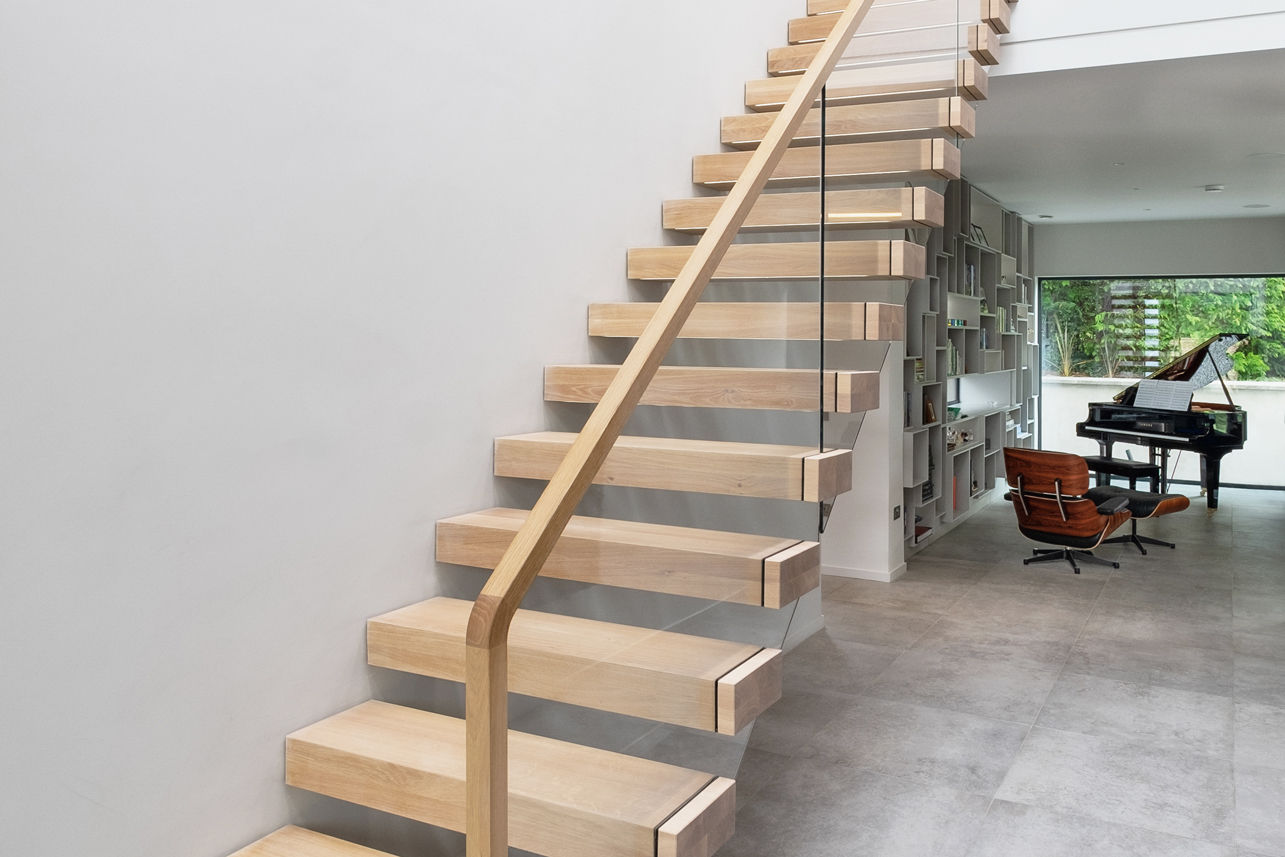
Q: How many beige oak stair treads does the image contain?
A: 15